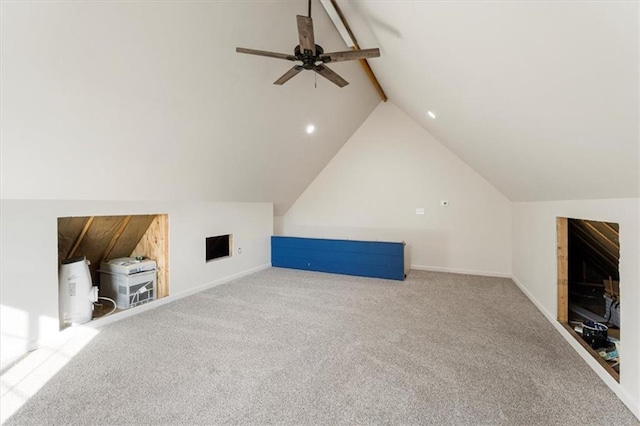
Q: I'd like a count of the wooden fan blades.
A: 5